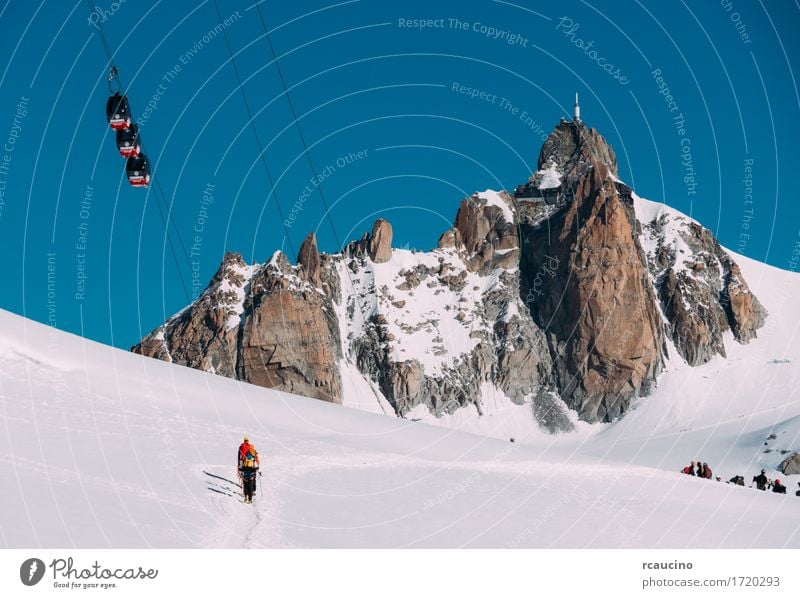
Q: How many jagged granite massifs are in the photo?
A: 1